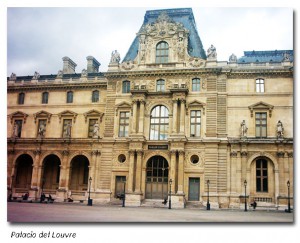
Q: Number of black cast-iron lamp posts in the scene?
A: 6